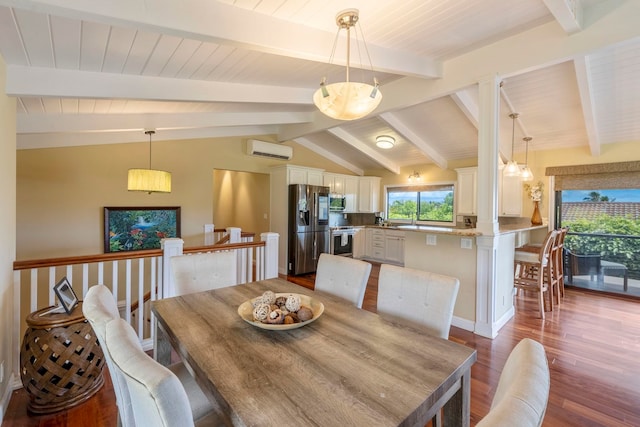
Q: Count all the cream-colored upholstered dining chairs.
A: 6